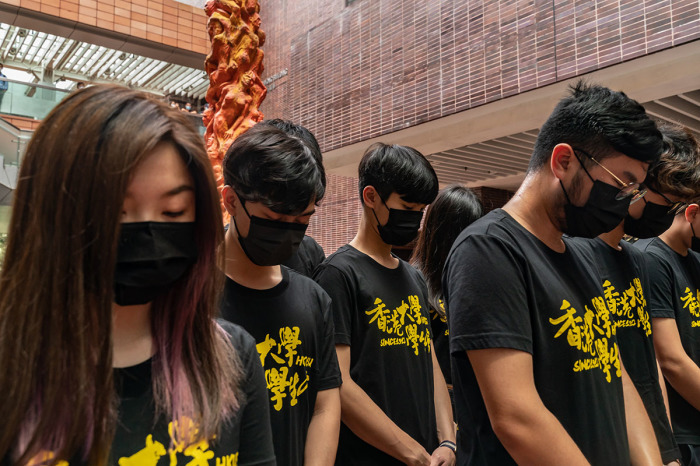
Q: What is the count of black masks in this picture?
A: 6